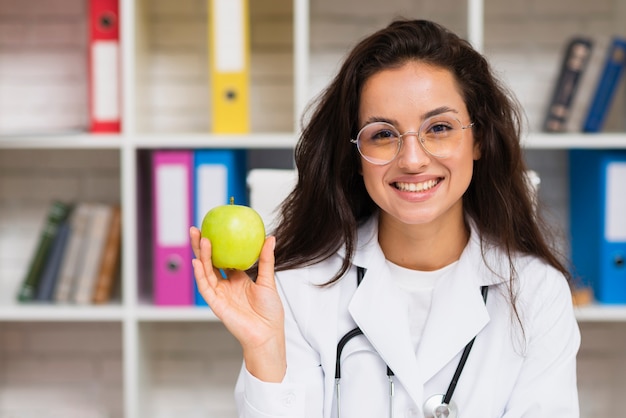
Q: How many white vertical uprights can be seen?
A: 3